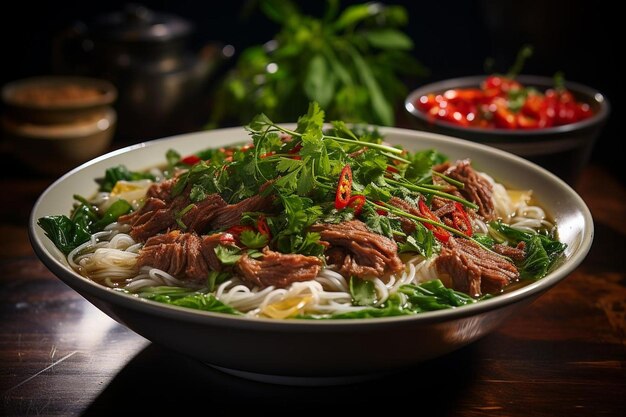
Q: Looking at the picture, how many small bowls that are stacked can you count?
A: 2